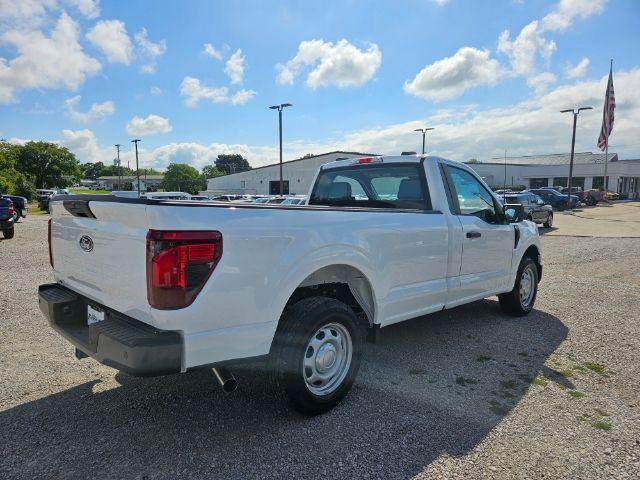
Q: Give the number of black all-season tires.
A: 2